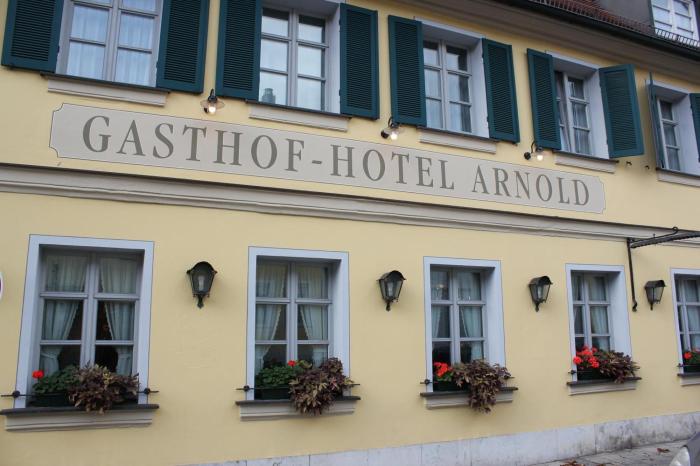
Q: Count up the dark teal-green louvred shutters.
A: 10